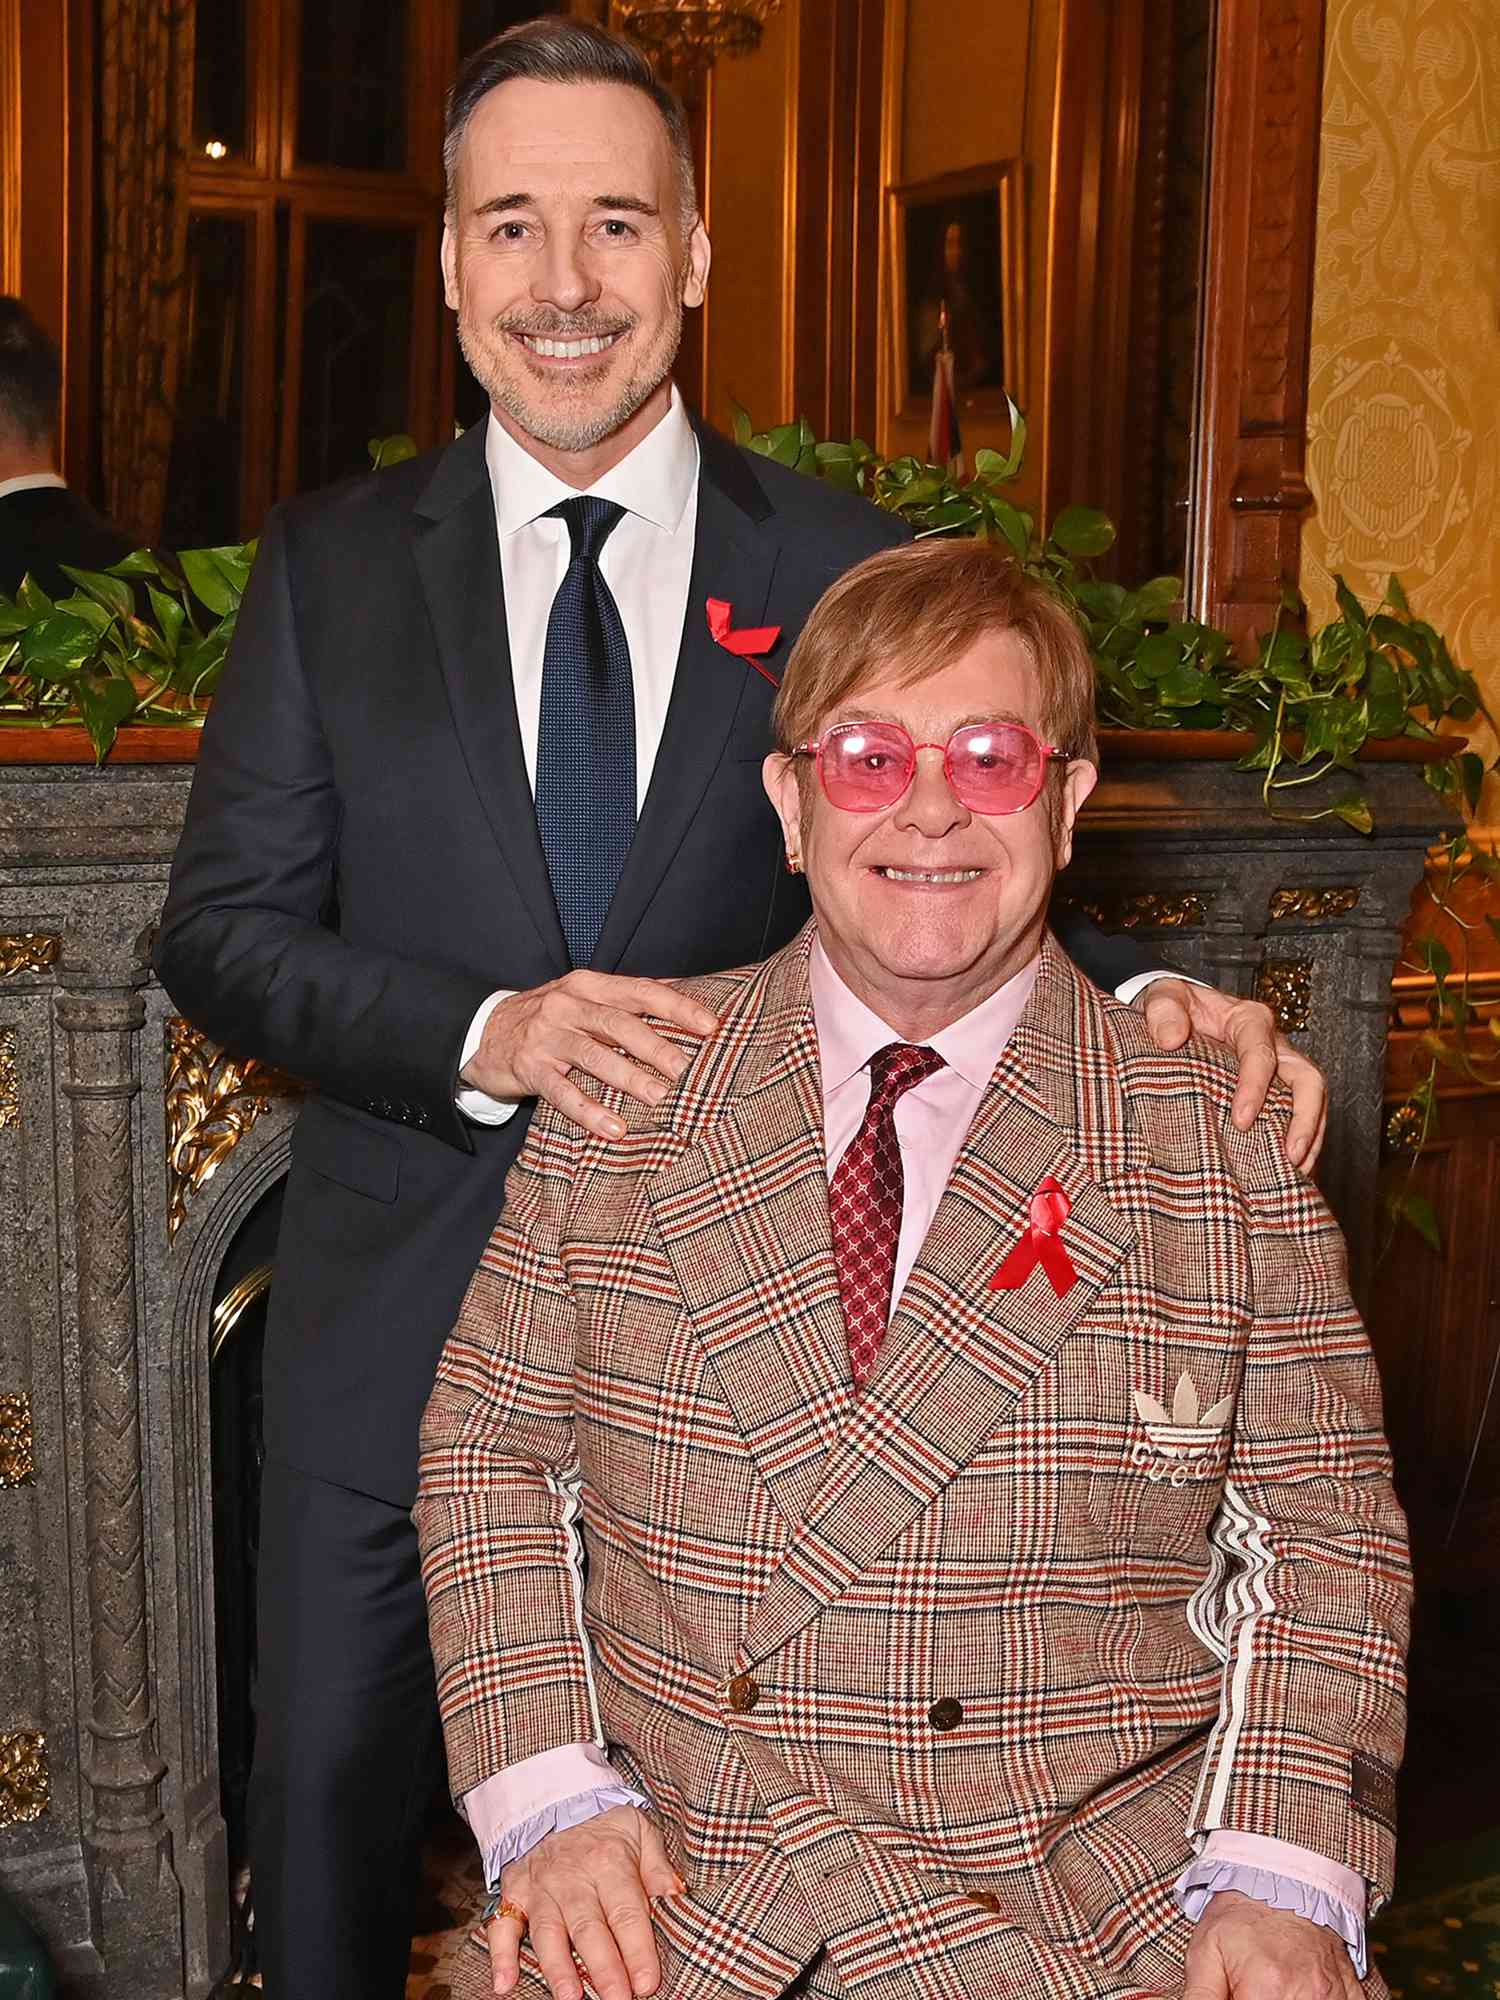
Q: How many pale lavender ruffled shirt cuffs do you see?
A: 2